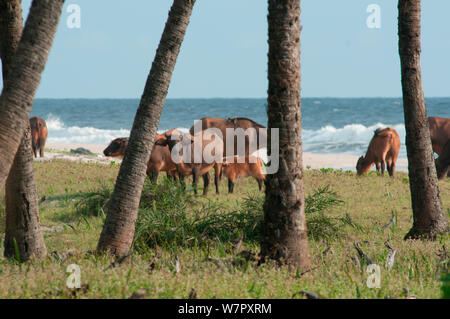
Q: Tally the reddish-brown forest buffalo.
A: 7